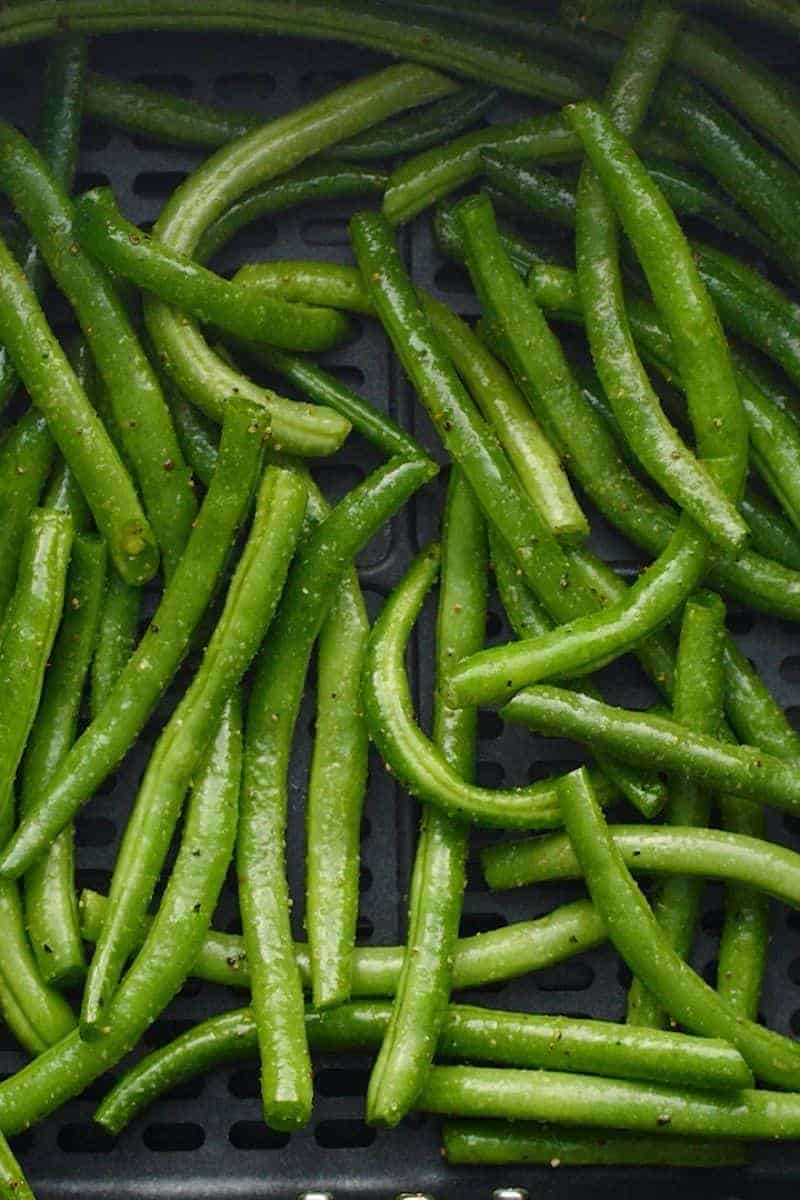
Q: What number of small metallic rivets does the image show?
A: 3